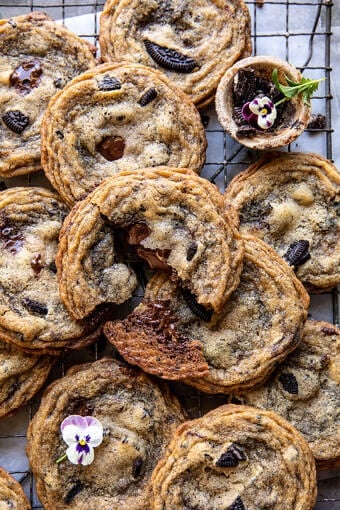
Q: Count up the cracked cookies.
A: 1